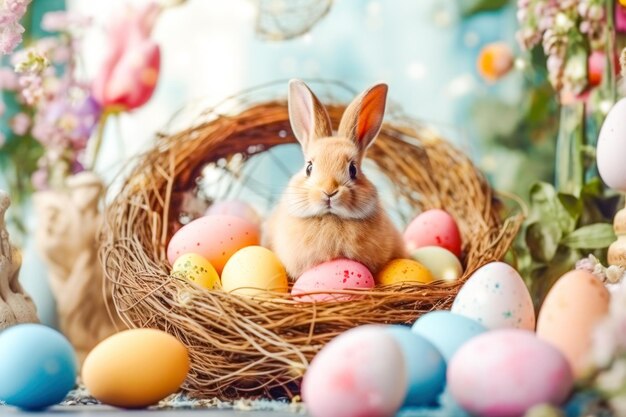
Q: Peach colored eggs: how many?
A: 1